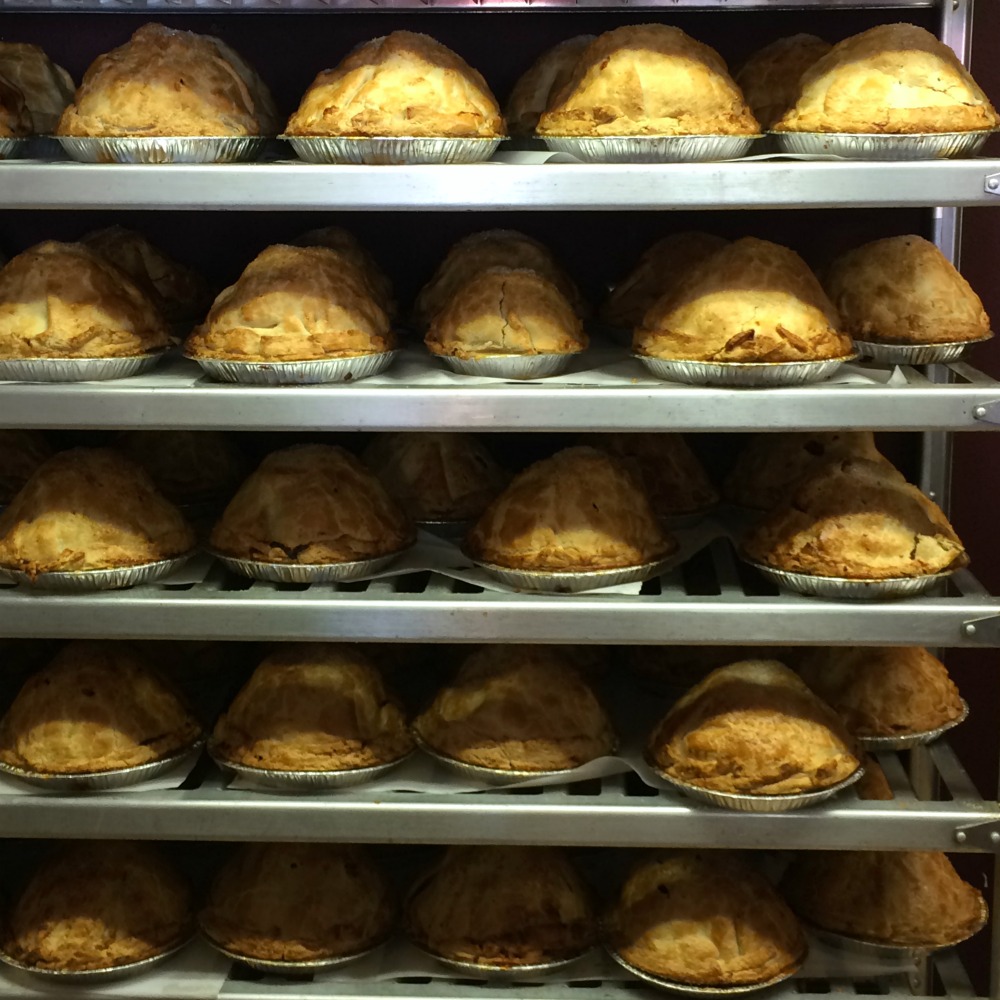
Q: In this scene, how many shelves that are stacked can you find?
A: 5